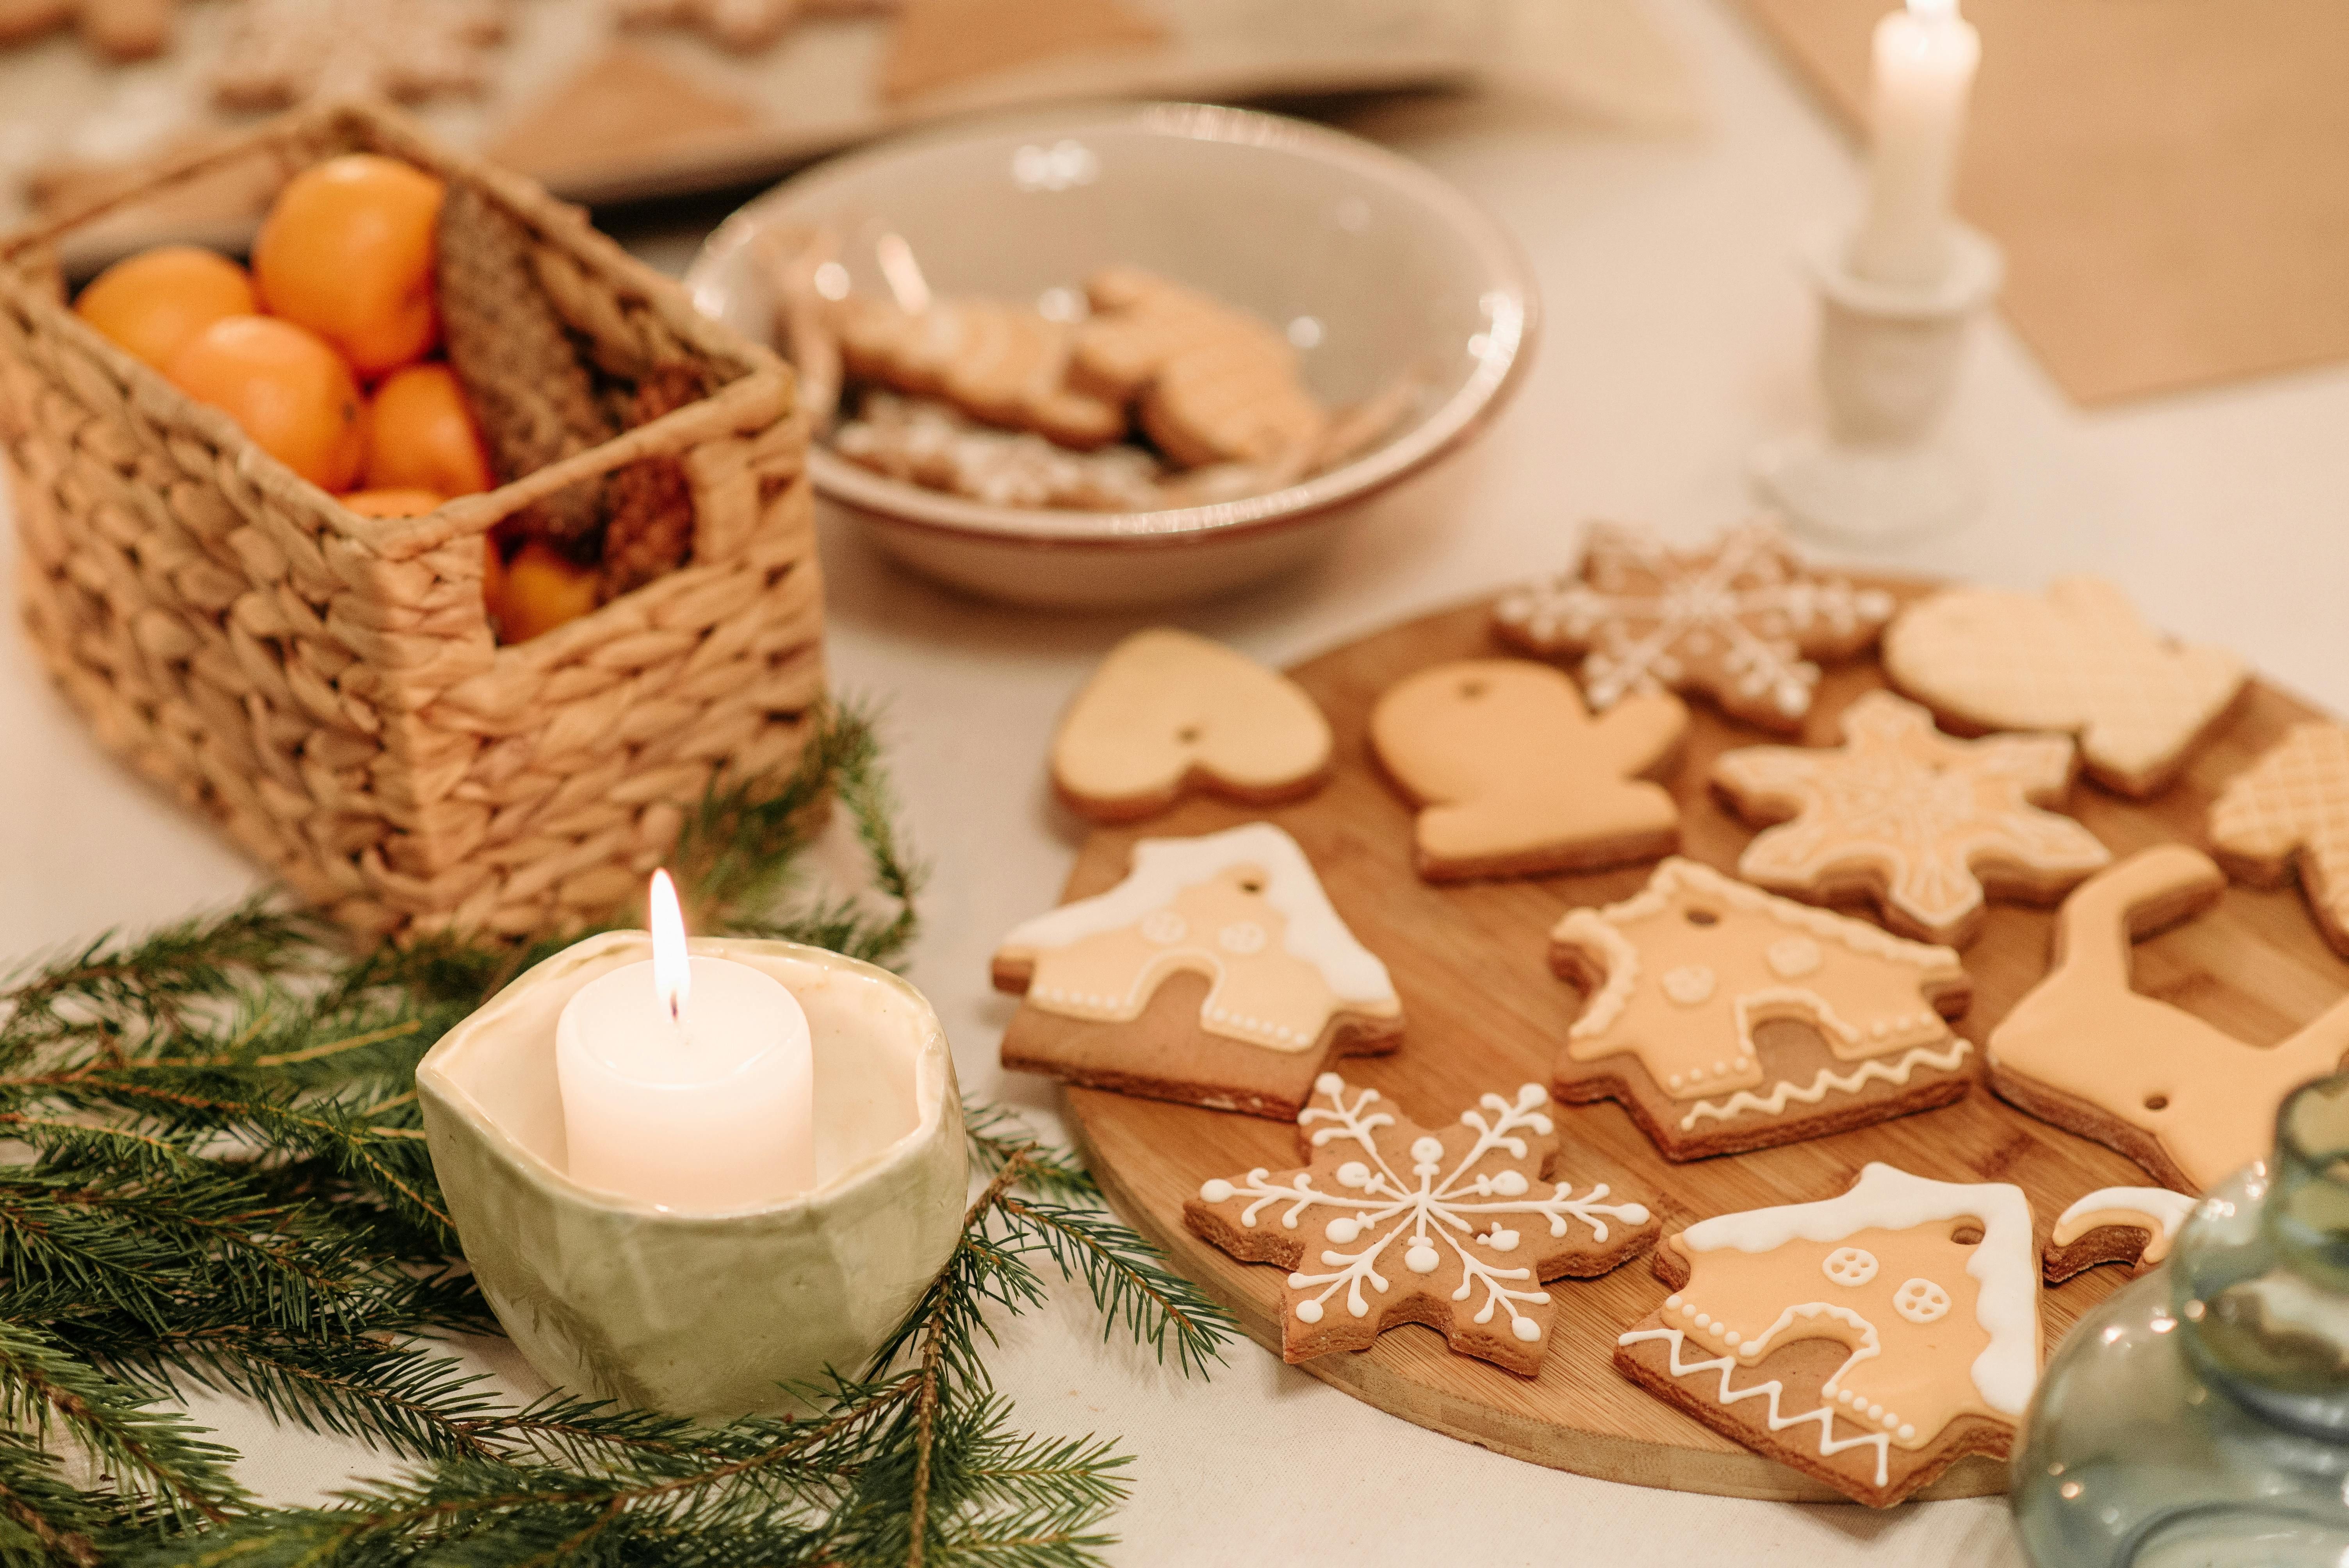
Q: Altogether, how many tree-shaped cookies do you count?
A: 0